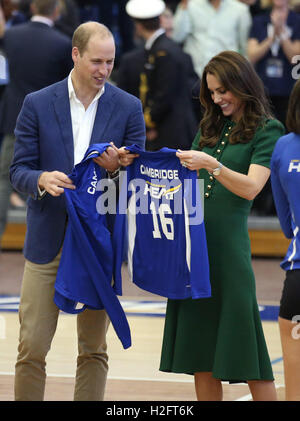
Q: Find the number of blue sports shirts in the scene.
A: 3